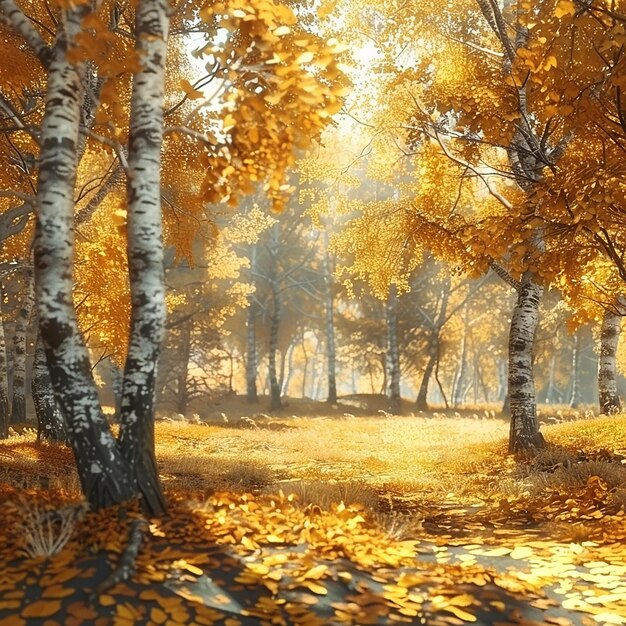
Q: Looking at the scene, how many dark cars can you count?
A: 0